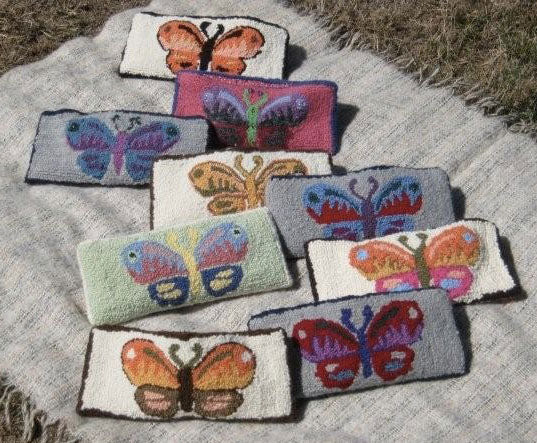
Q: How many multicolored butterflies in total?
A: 9